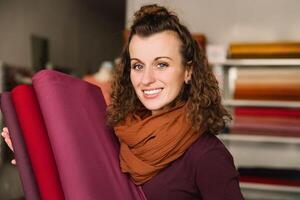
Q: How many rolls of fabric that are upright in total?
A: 3